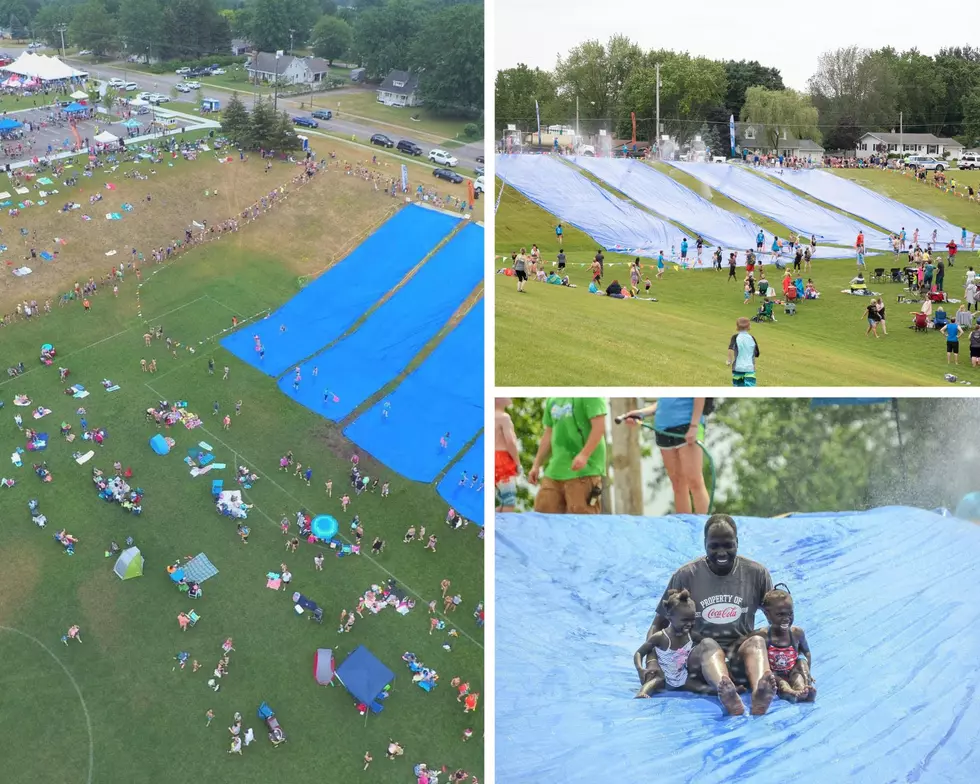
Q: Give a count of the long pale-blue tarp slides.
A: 4